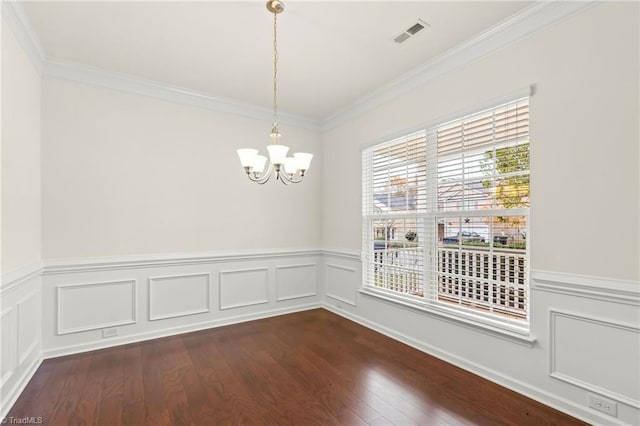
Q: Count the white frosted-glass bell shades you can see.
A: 5